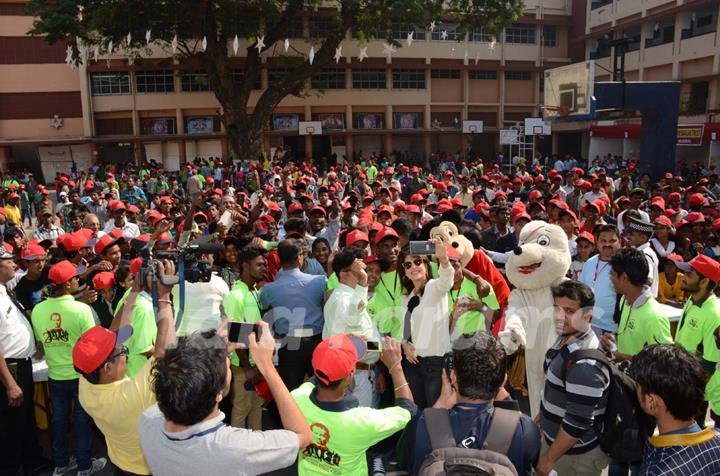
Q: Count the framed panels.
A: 6